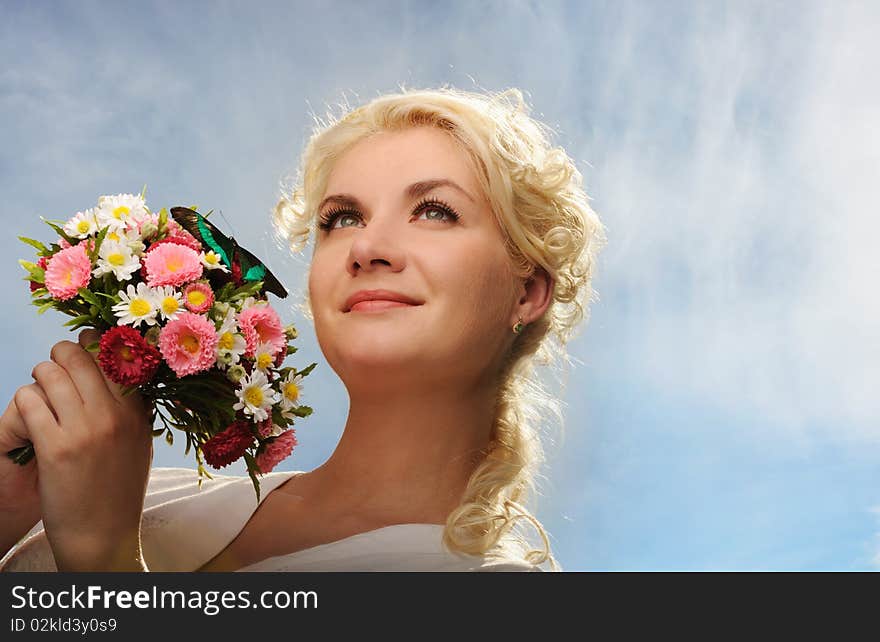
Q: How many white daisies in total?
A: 11